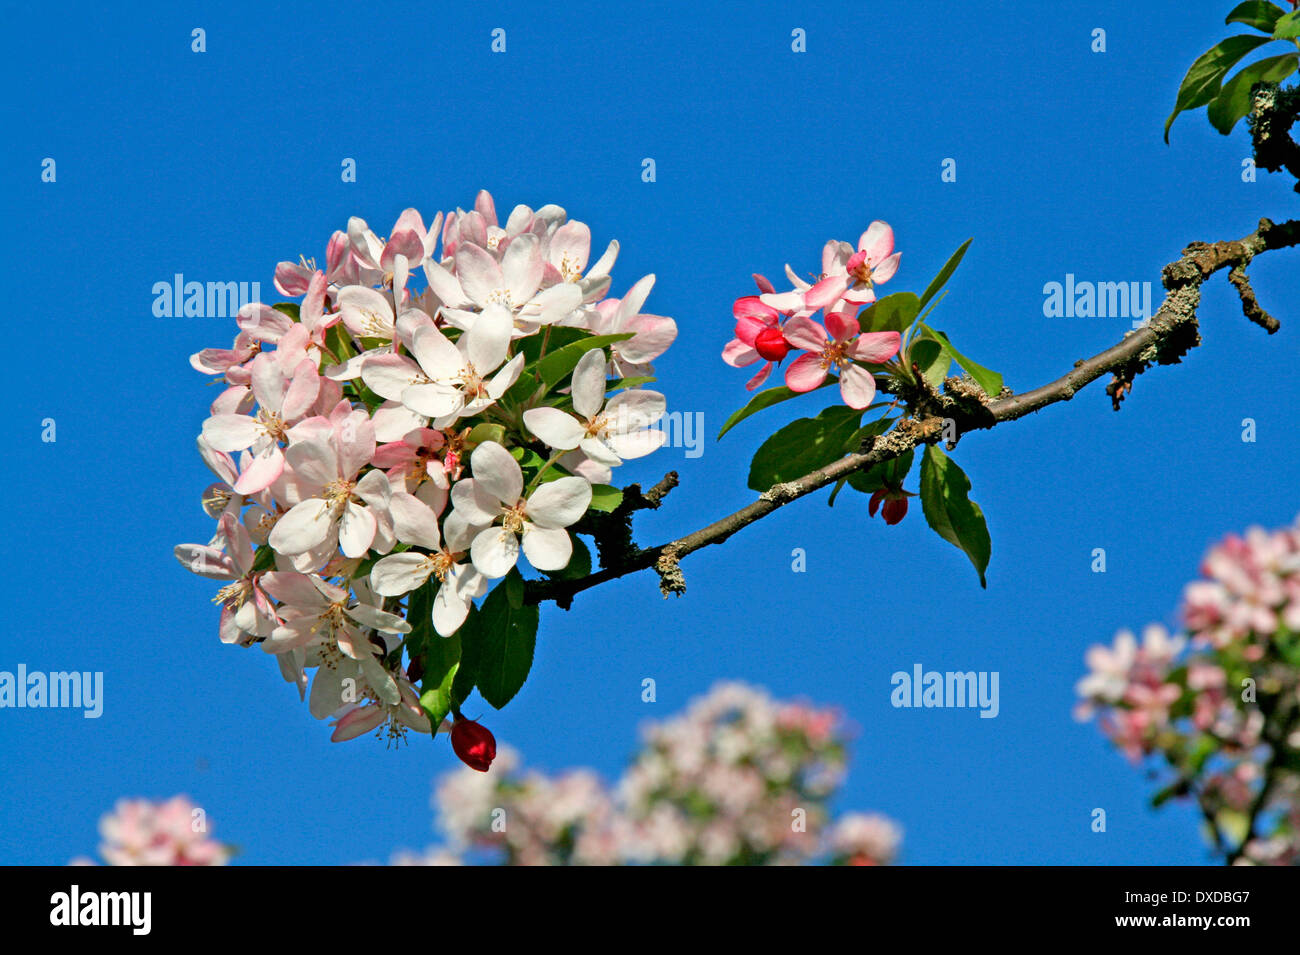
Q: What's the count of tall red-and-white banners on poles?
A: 0